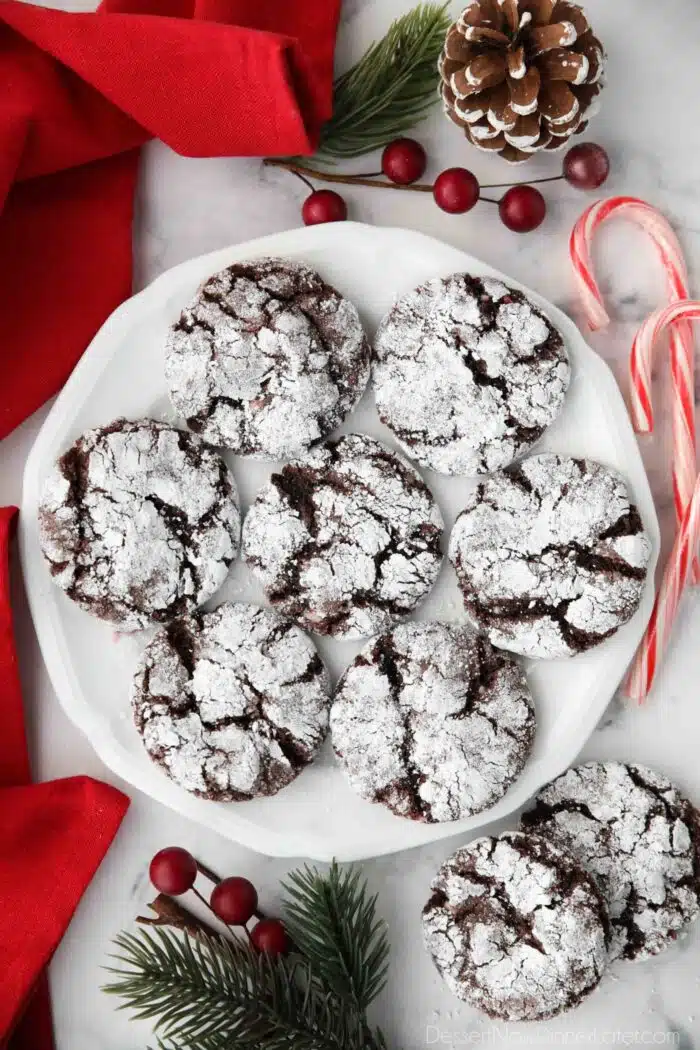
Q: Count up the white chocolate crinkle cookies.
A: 9